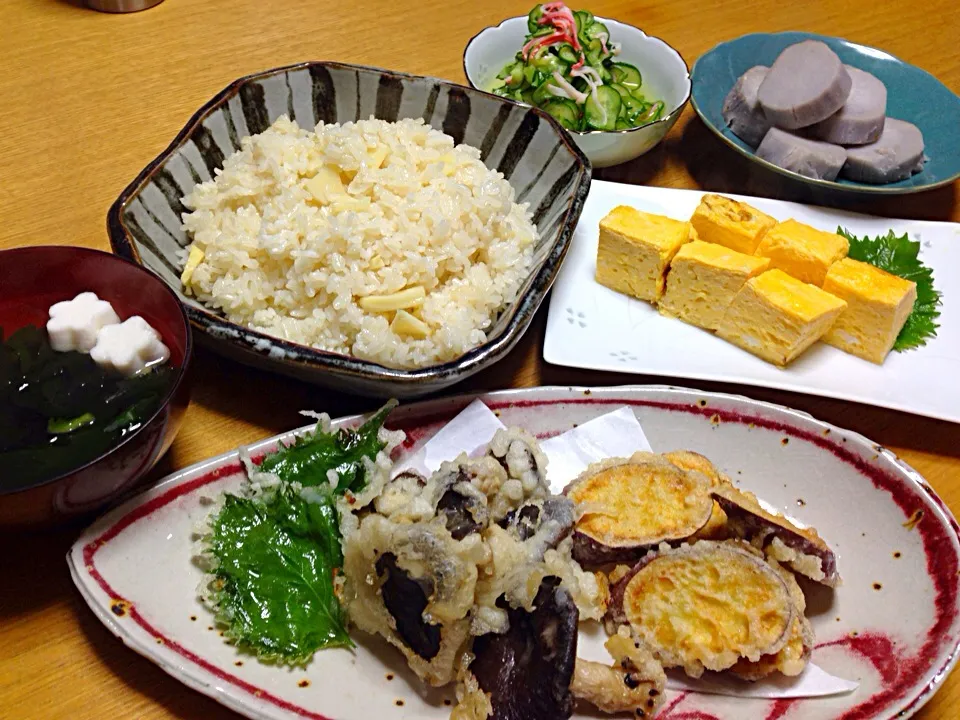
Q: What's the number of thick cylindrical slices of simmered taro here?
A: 5